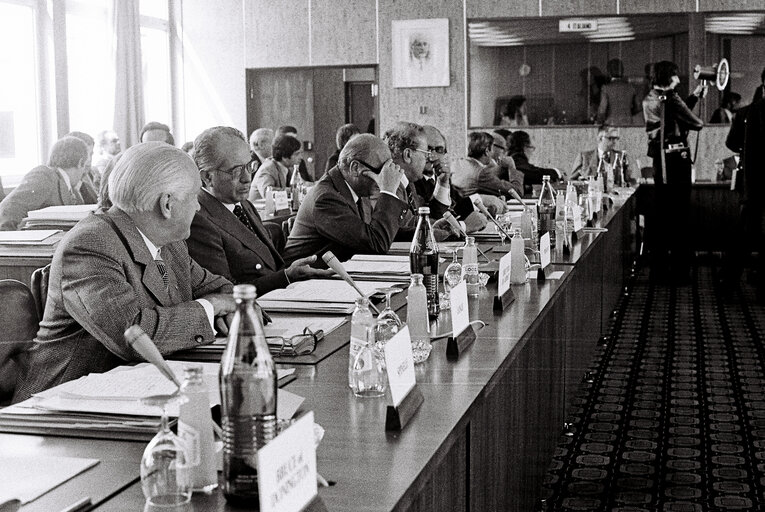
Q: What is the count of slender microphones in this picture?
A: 5